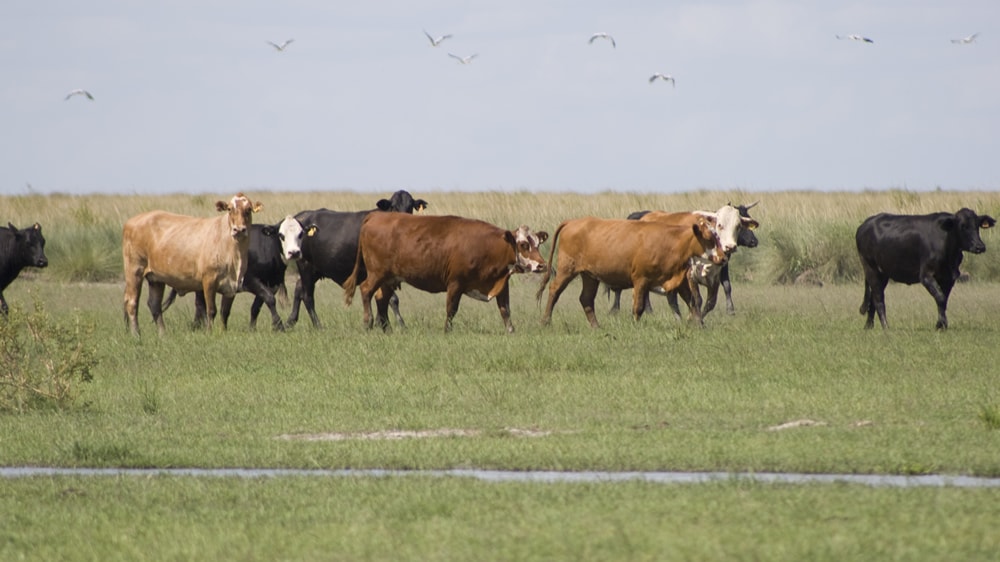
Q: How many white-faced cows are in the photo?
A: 2